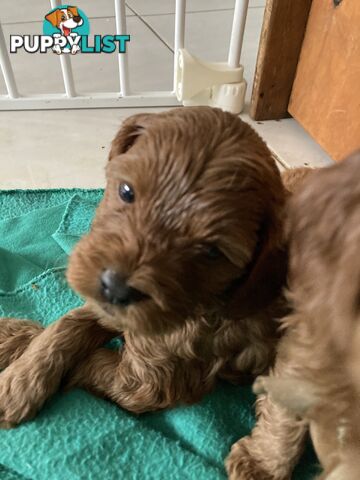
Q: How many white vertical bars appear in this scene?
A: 5